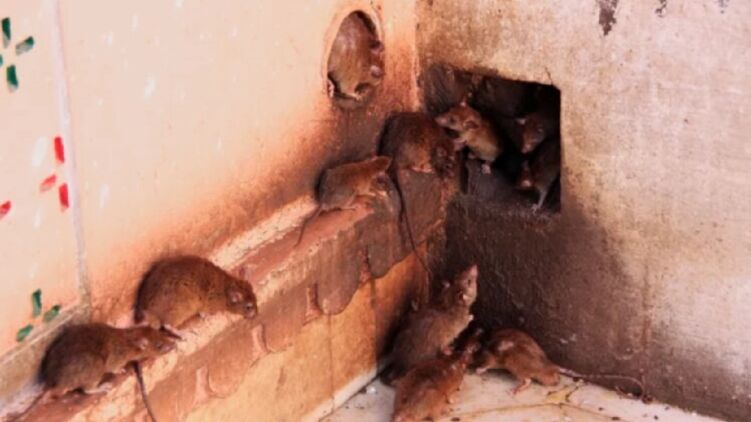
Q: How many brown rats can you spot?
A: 11